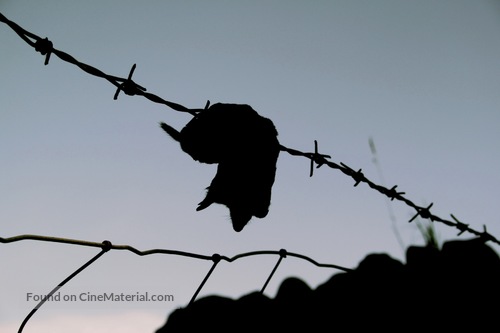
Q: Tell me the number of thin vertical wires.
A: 3